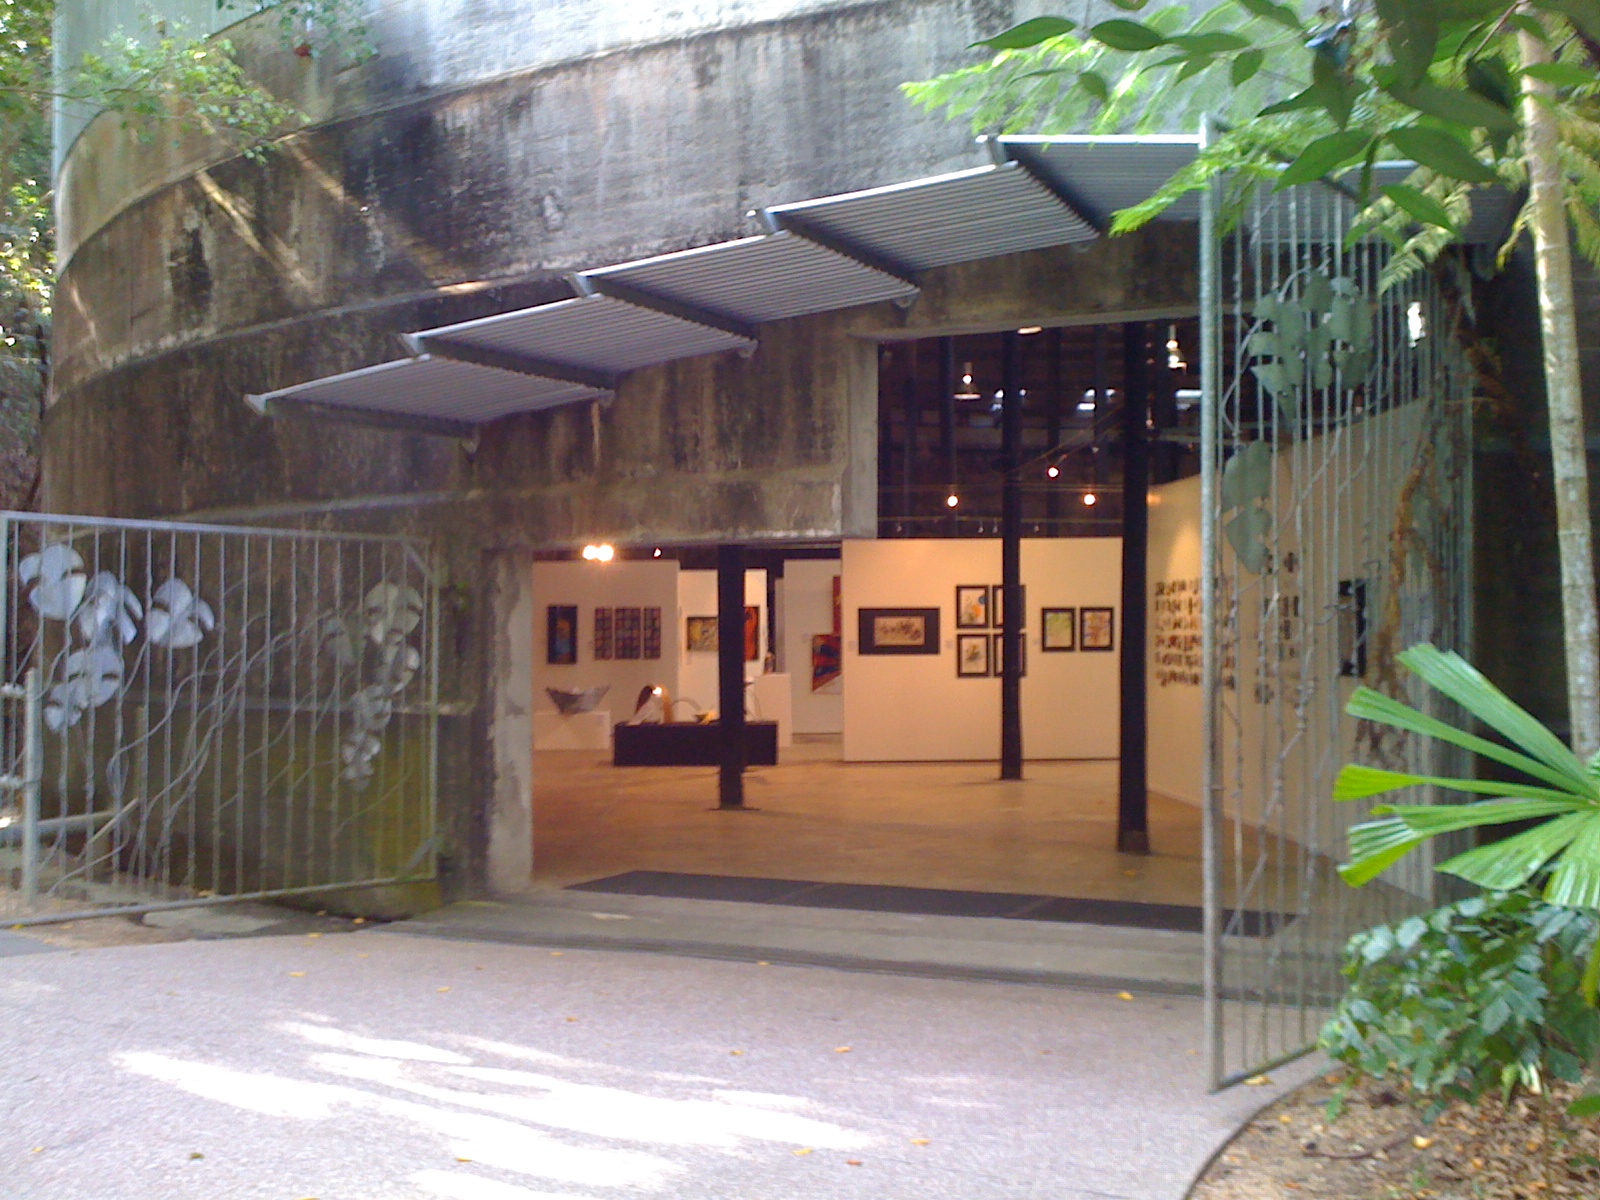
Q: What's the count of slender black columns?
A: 3